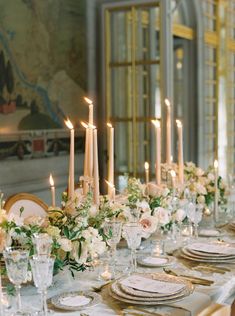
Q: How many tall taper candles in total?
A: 8